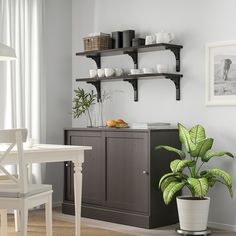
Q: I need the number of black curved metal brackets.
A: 6